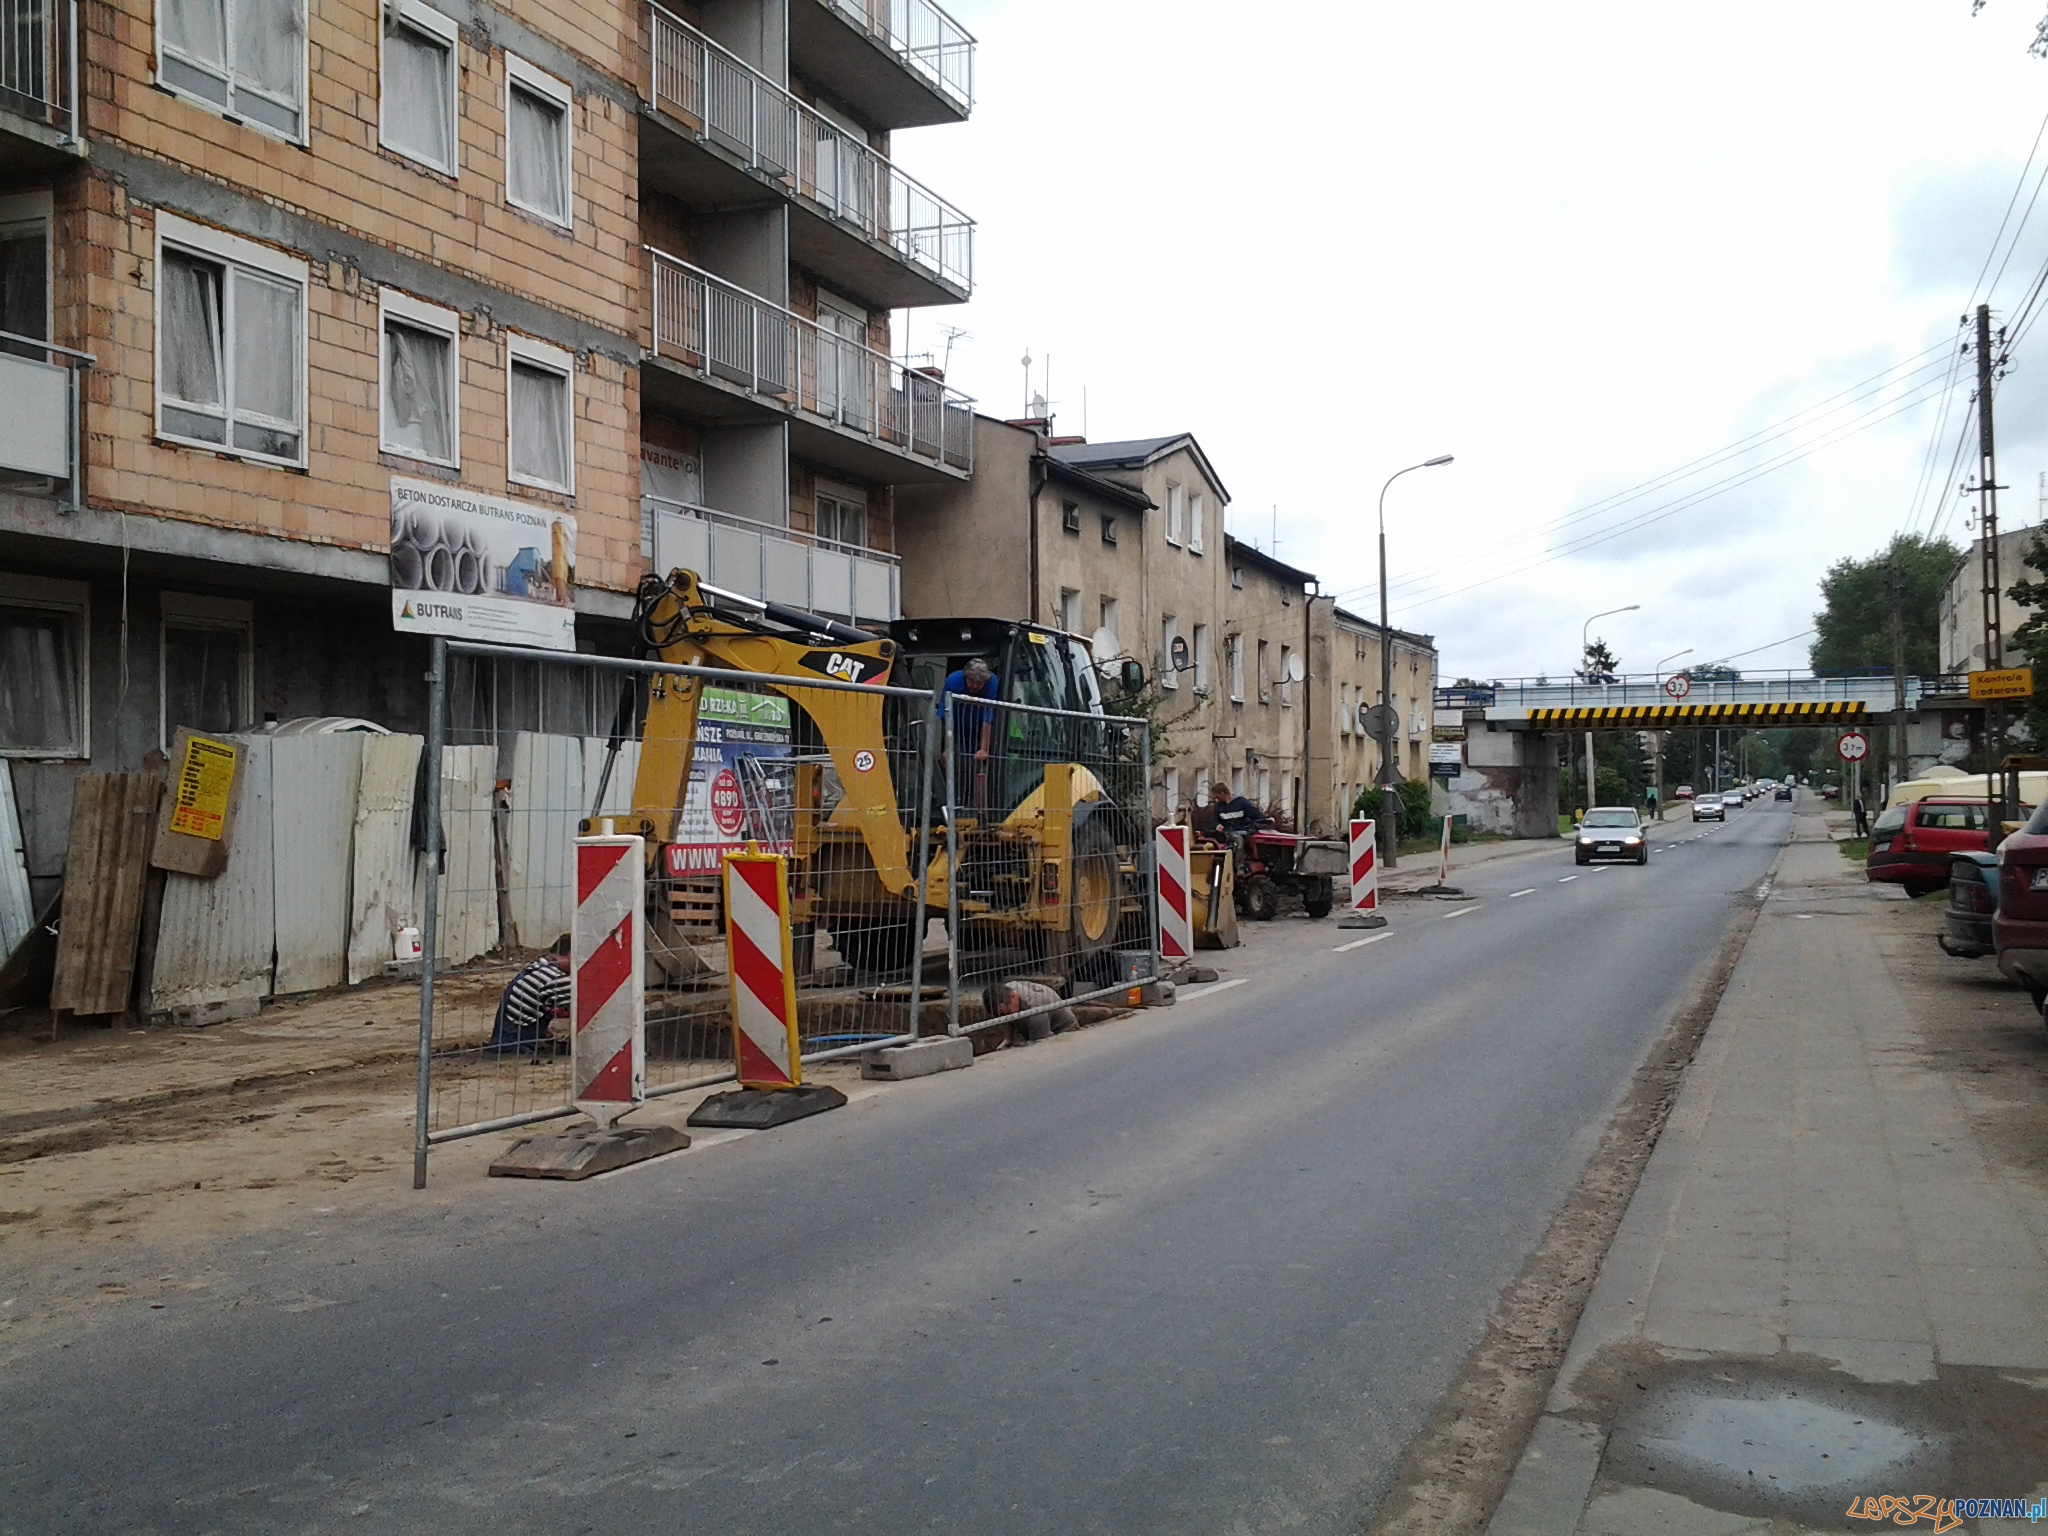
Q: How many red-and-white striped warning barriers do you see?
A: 5